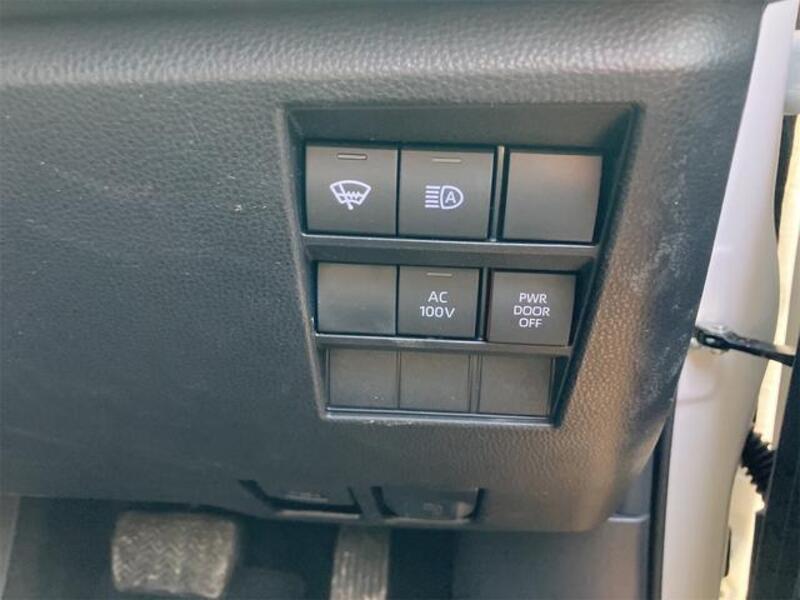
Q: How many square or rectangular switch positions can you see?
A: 9